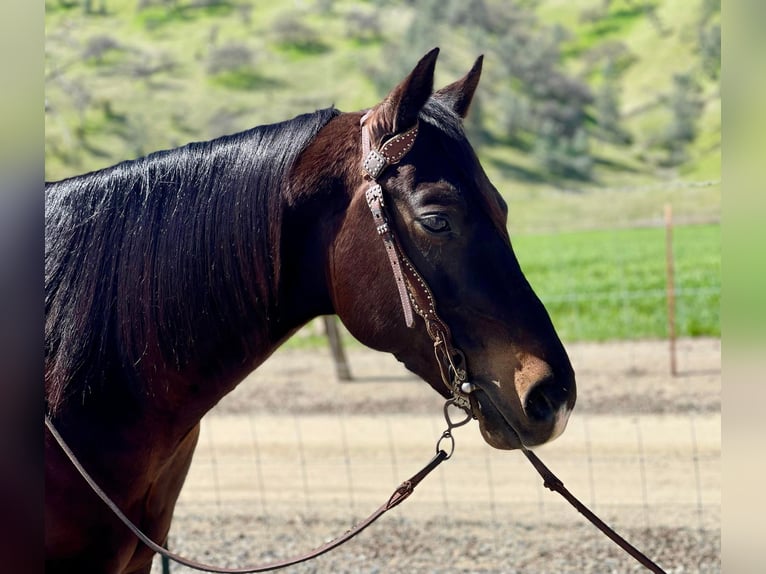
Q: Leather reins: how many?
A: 2